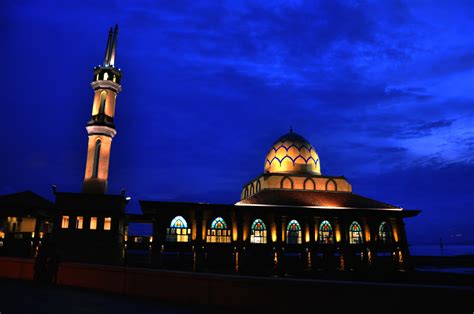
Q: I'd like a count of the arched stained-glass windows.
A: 7